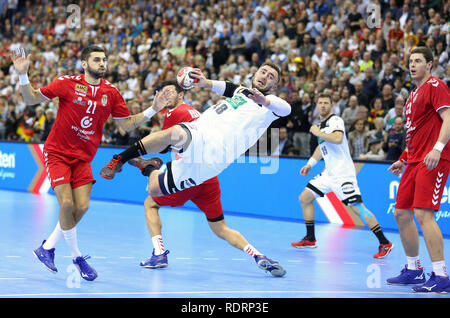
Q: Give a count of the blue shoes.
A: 6